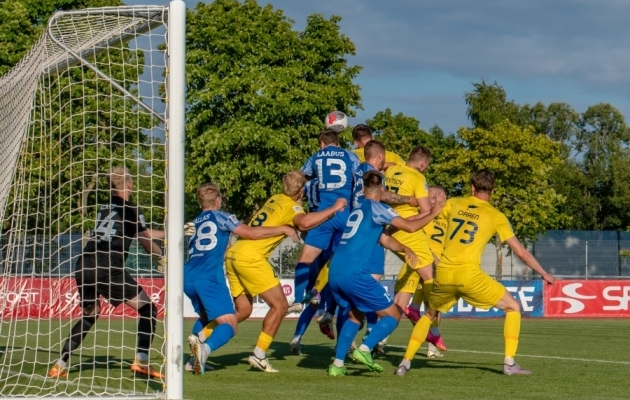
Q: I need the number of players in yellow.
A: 5